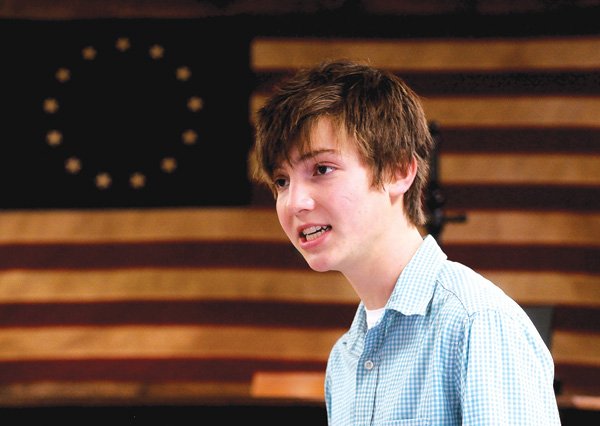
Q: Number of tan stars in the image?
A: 13